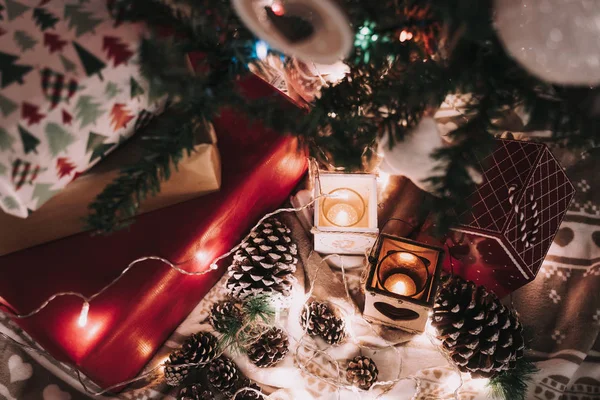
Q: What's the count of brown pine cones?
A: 11